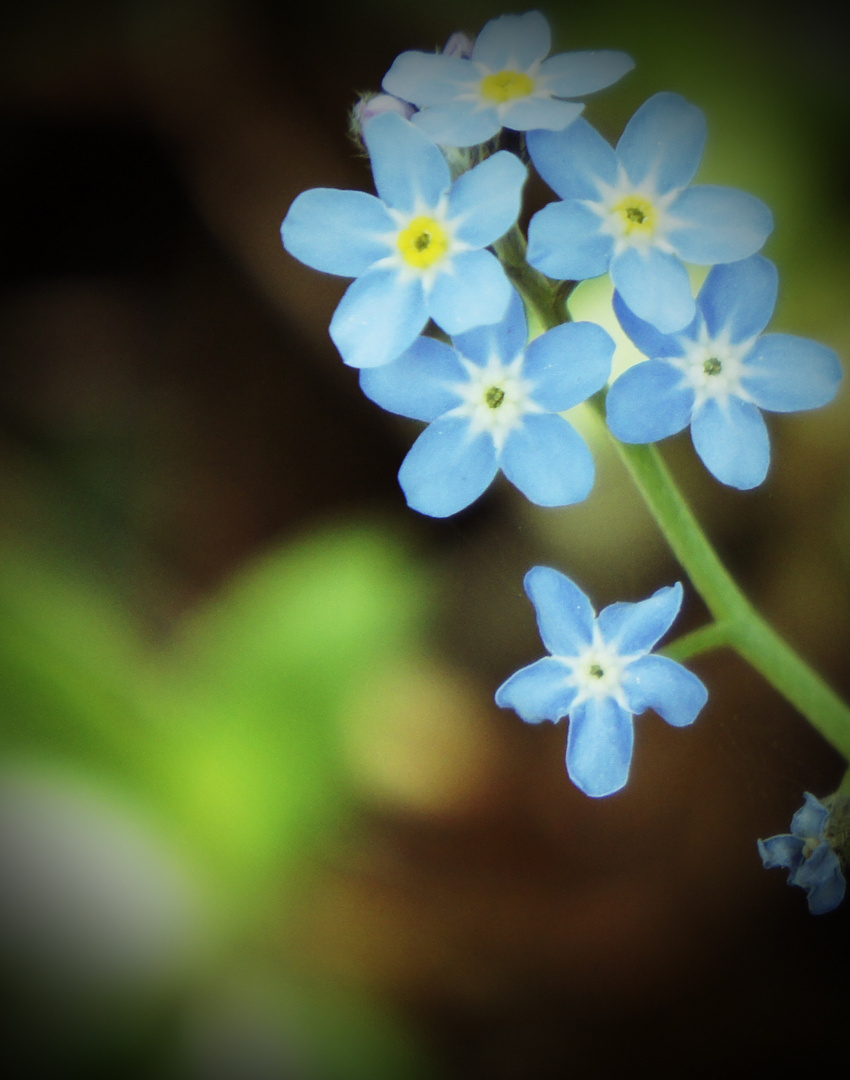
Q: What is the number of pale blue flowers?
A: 7